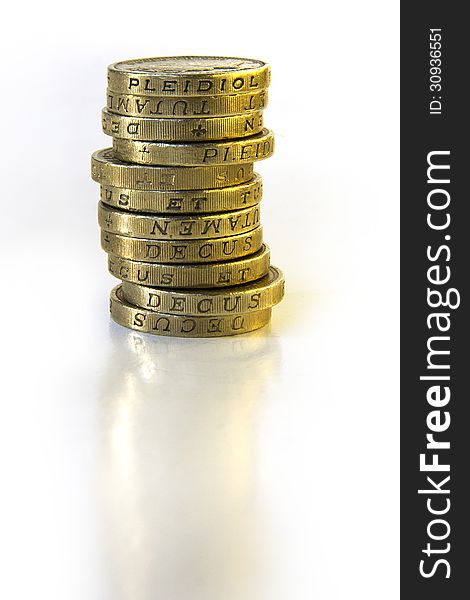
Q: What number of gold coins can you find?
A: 11